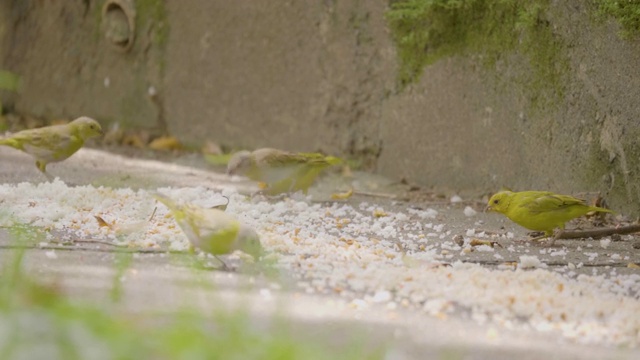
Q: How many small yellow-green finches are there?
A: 4